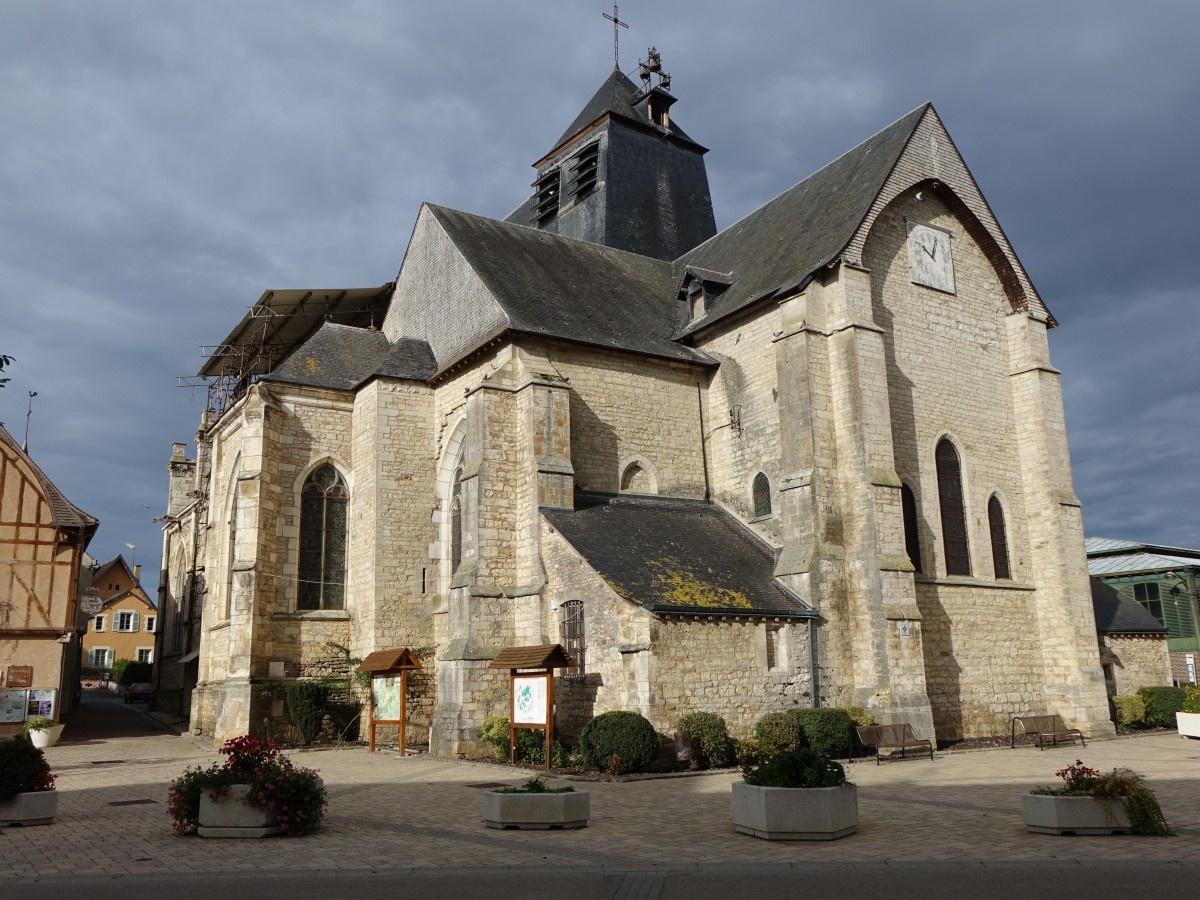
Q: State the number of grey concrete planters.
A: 5